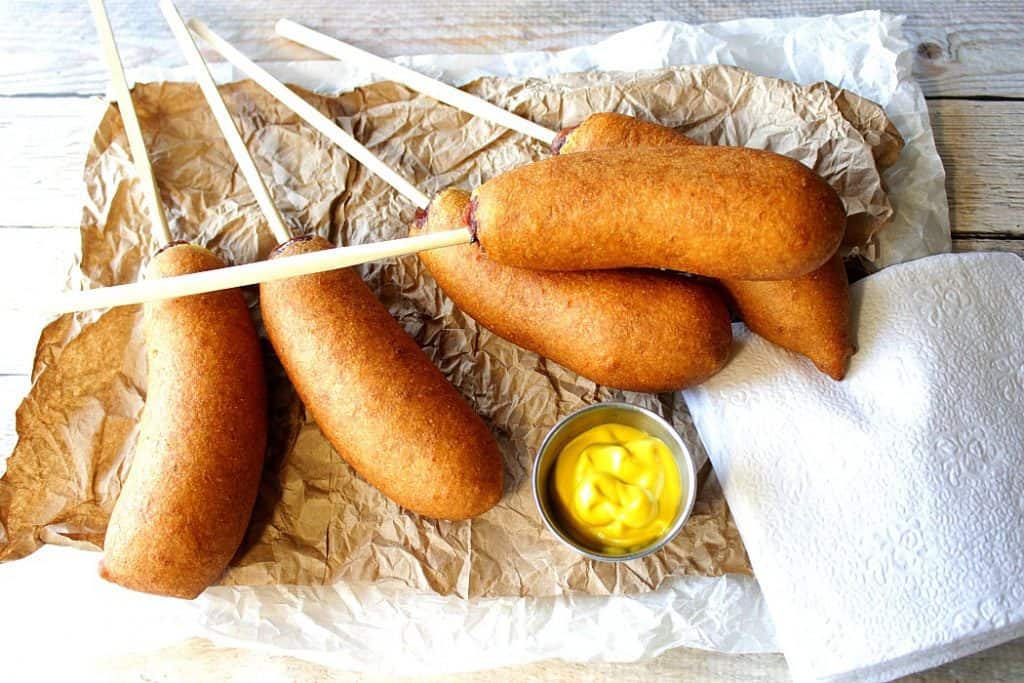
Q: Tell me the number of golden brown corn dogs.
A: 5